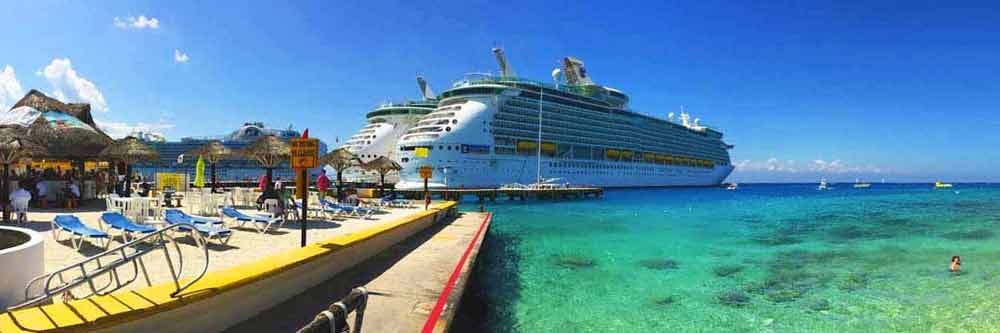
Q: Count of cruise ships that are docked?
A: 3